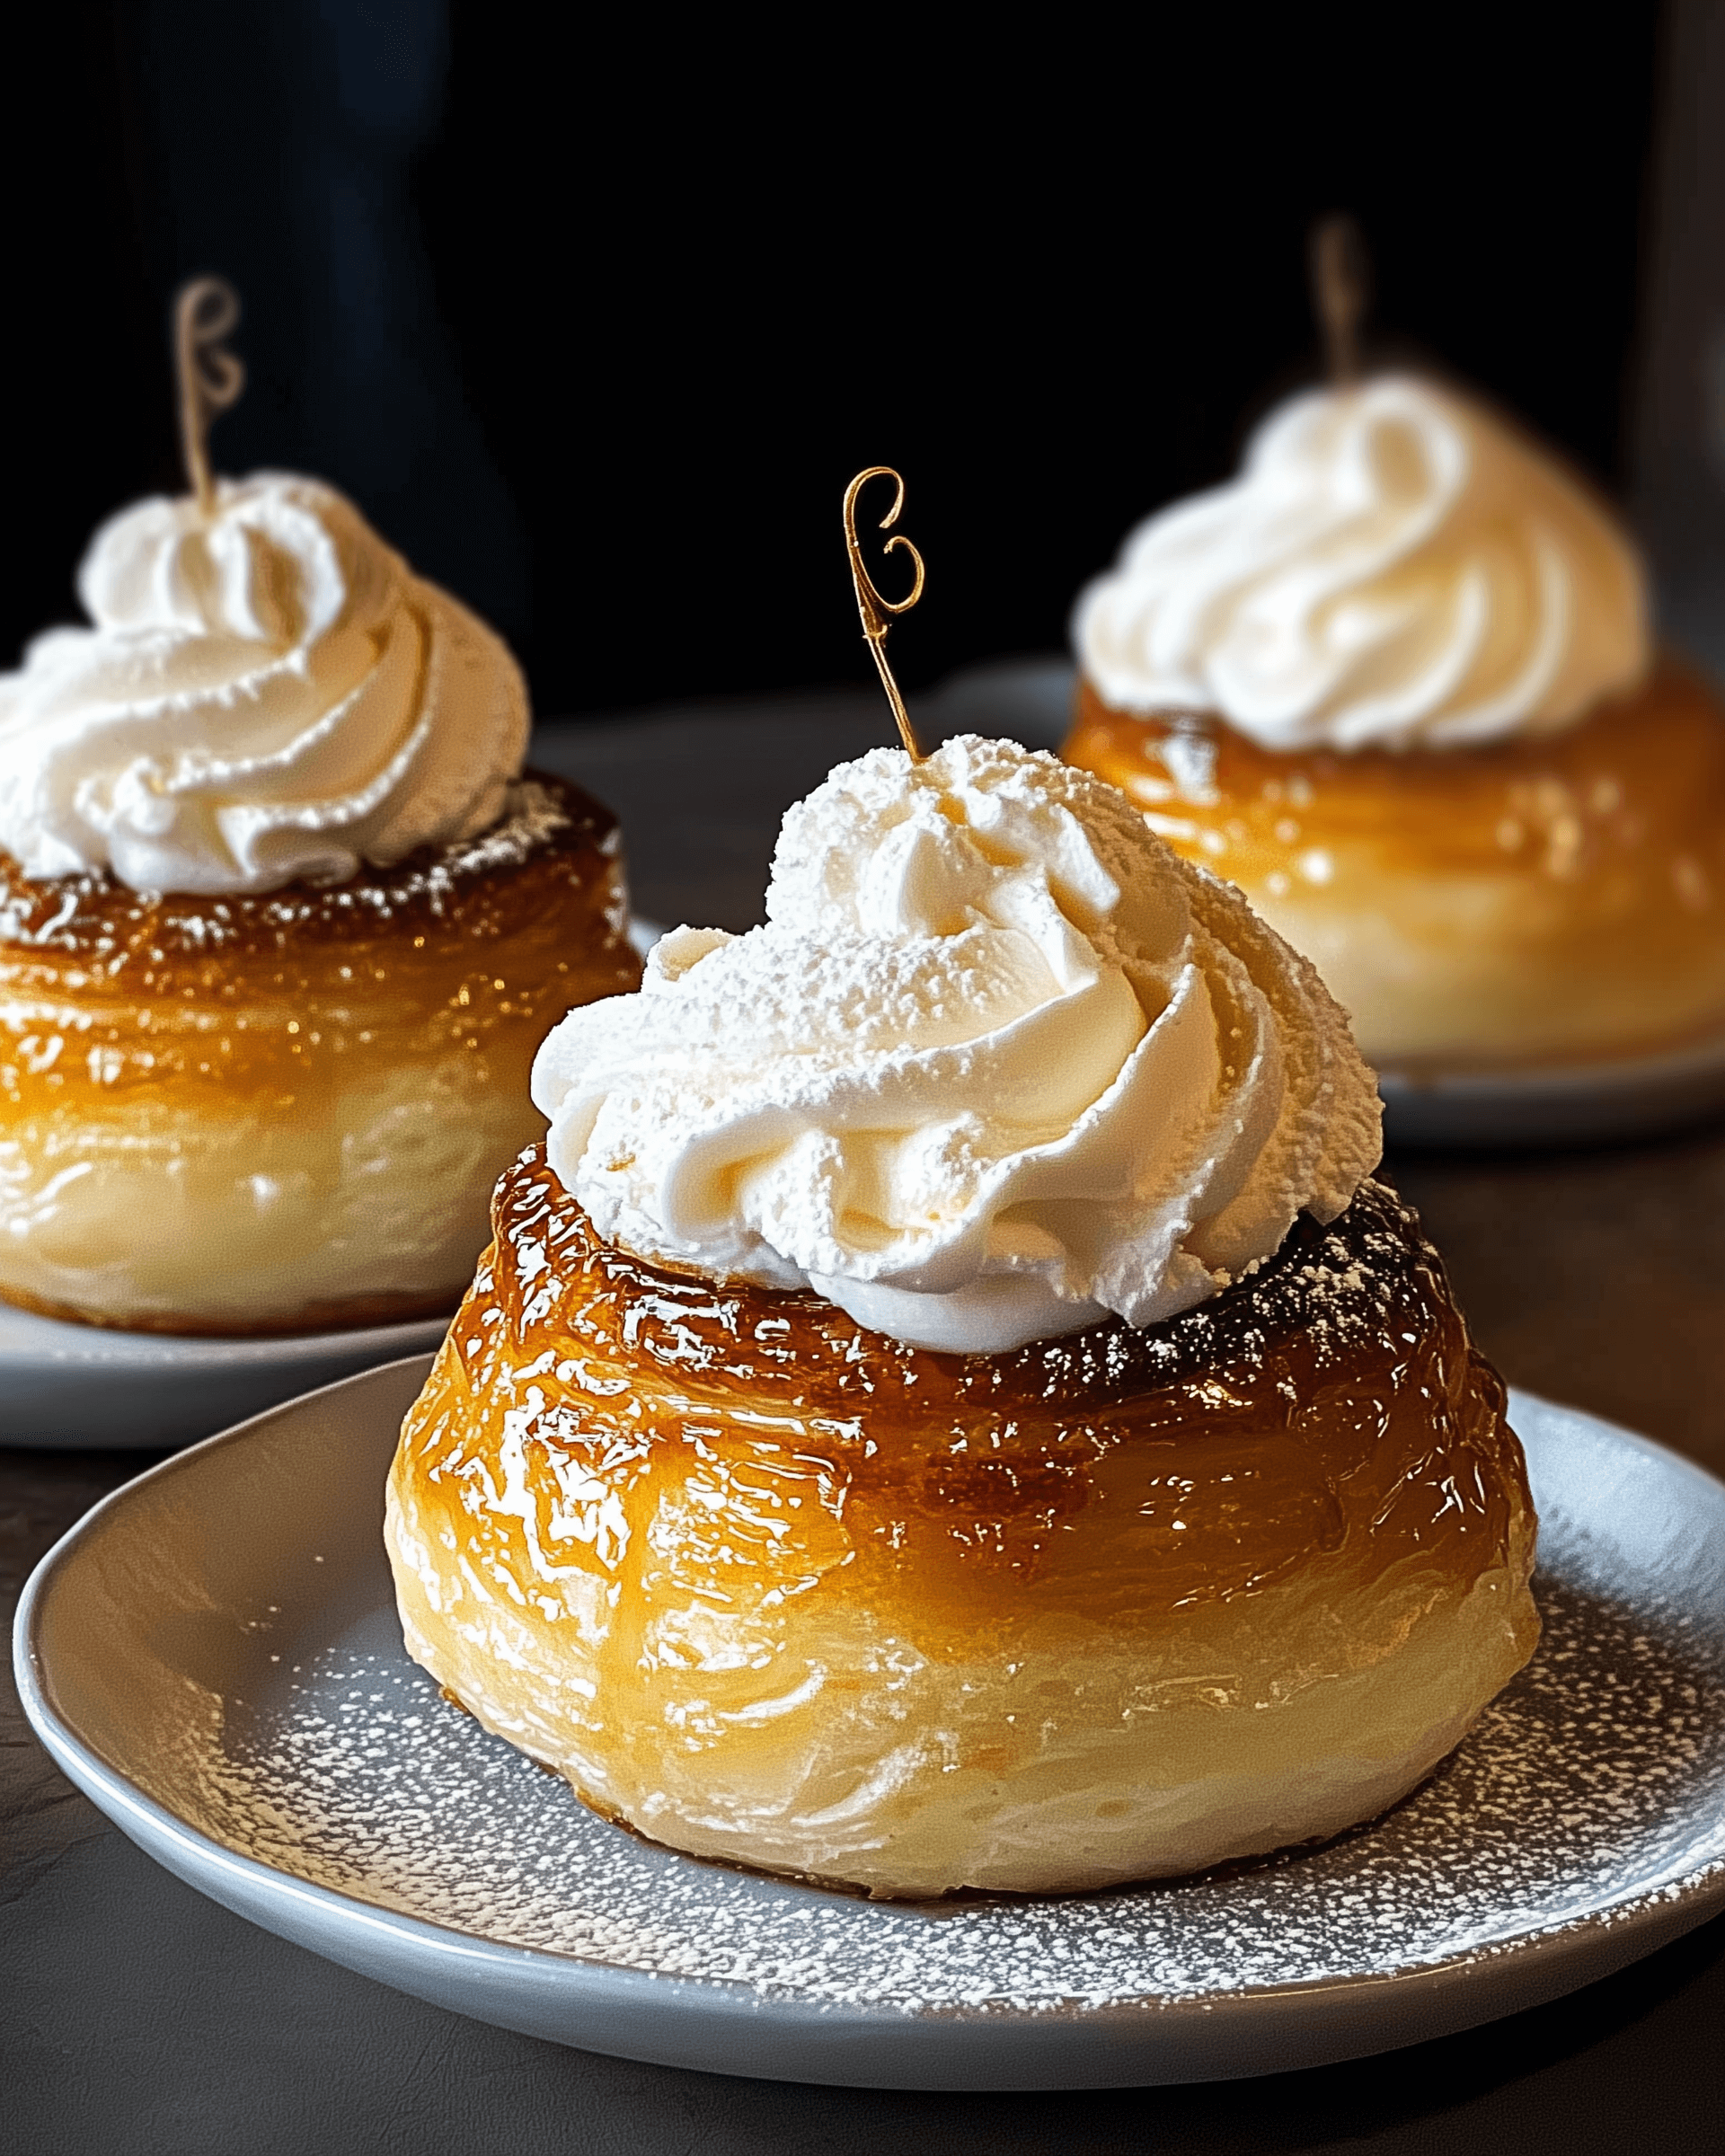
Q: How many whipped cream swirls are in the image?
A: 3